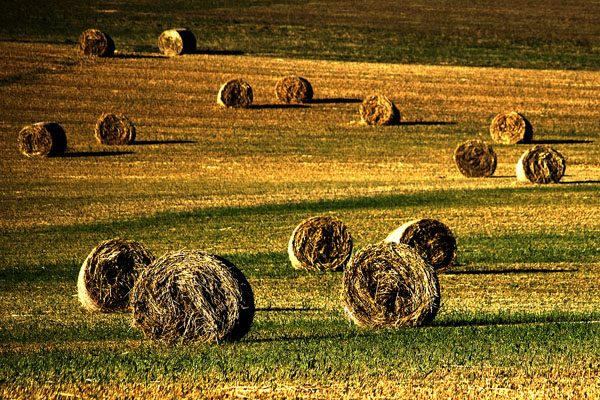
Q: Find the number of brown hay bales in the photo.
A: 15